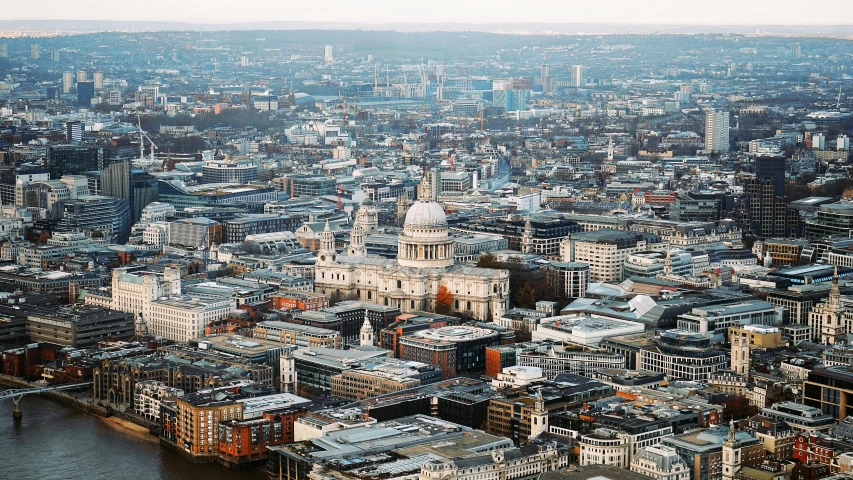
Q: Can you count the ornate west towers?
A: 2